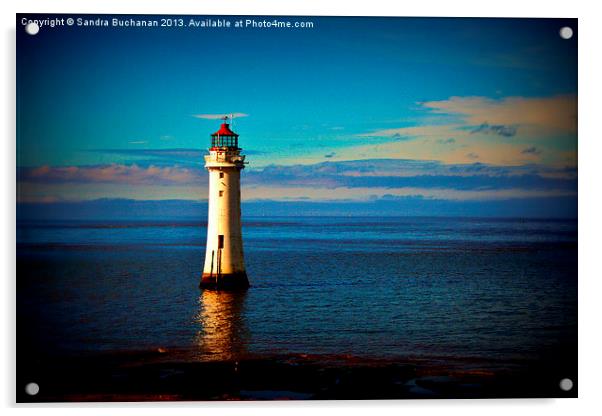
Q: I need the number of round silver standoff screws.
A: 4